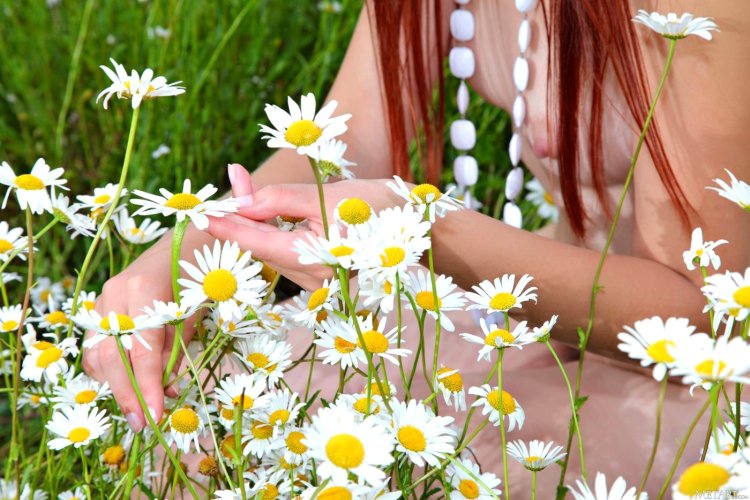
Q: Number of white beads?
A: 14